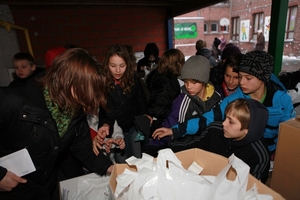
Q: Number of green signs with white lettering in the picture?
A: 1